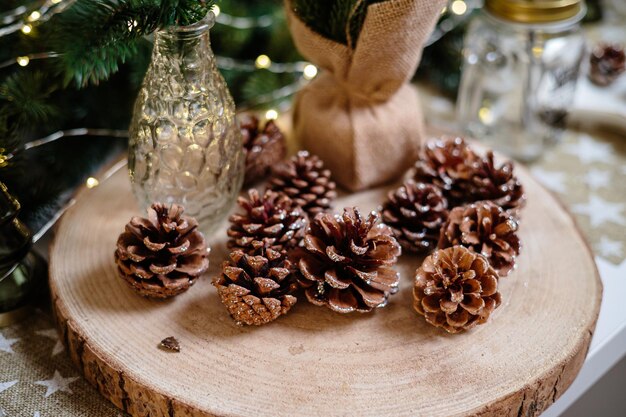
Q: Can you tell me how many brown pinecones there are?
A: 12